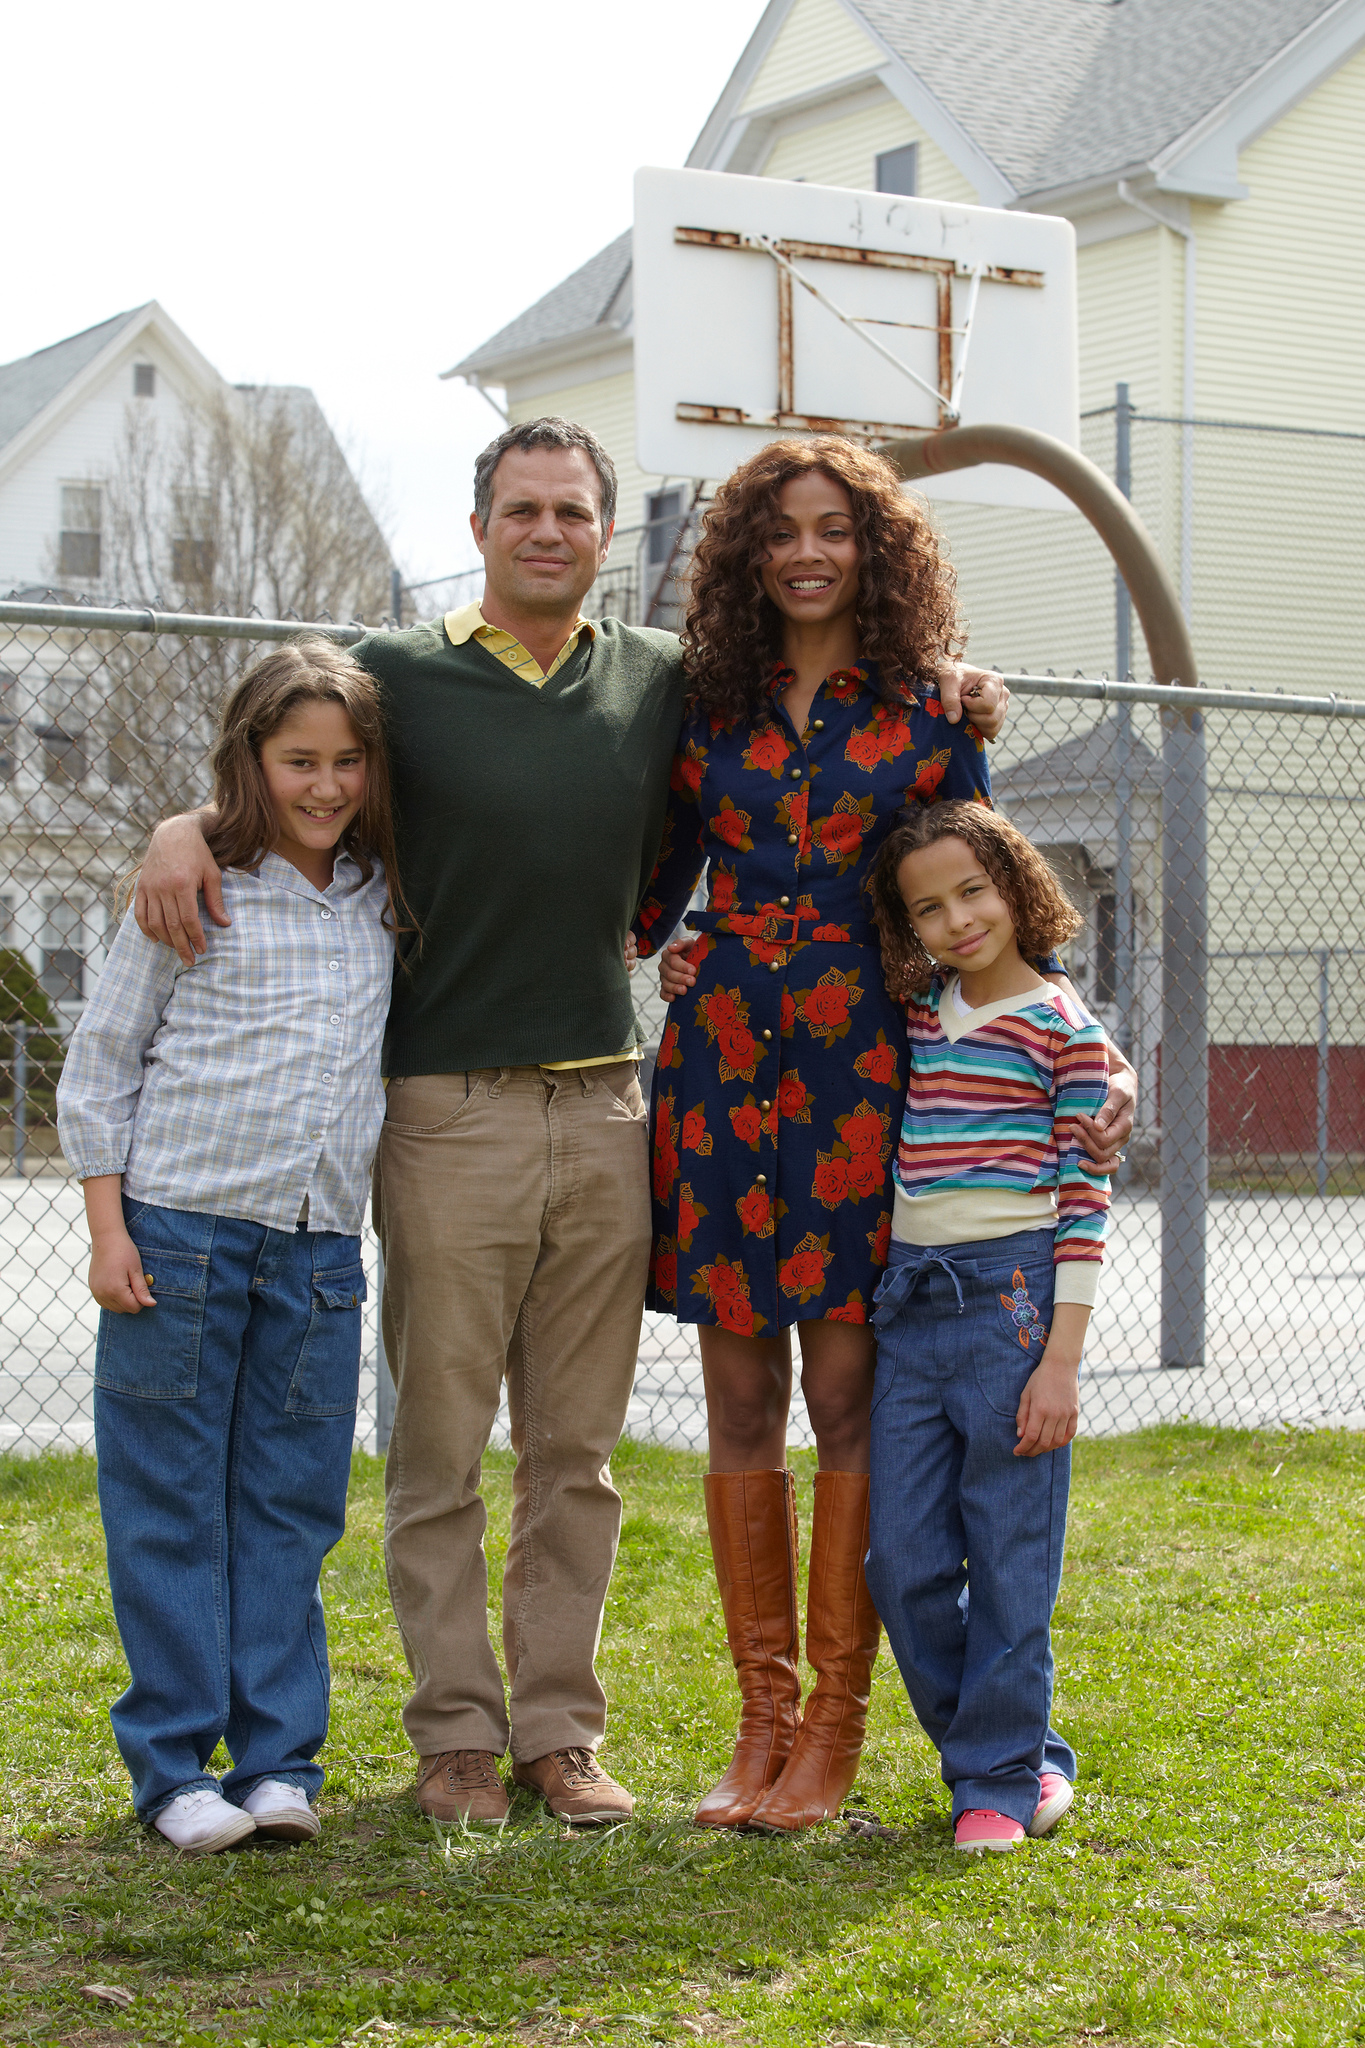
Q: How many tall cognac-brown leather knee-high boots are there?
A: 2